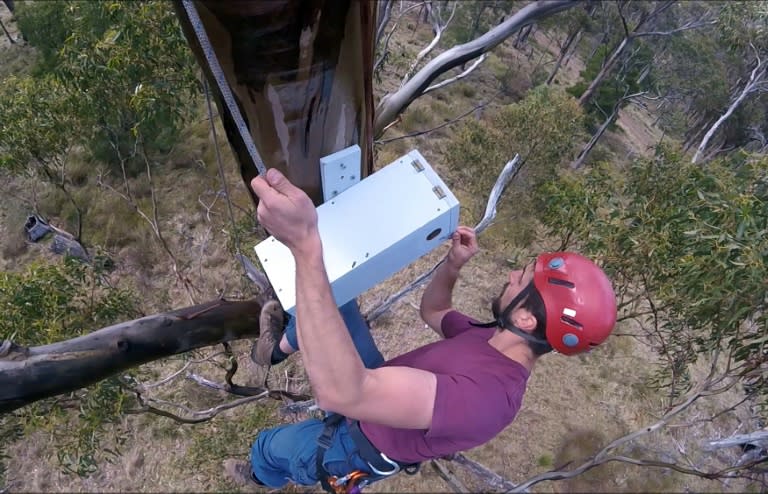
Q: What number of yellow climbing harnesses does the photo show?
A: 0